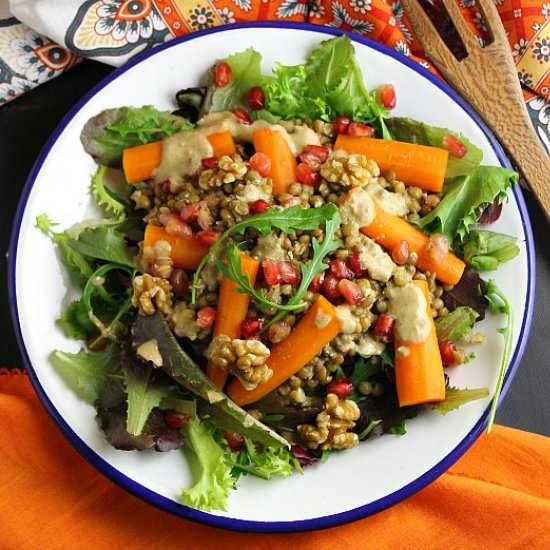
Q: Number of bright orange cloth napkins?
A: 1